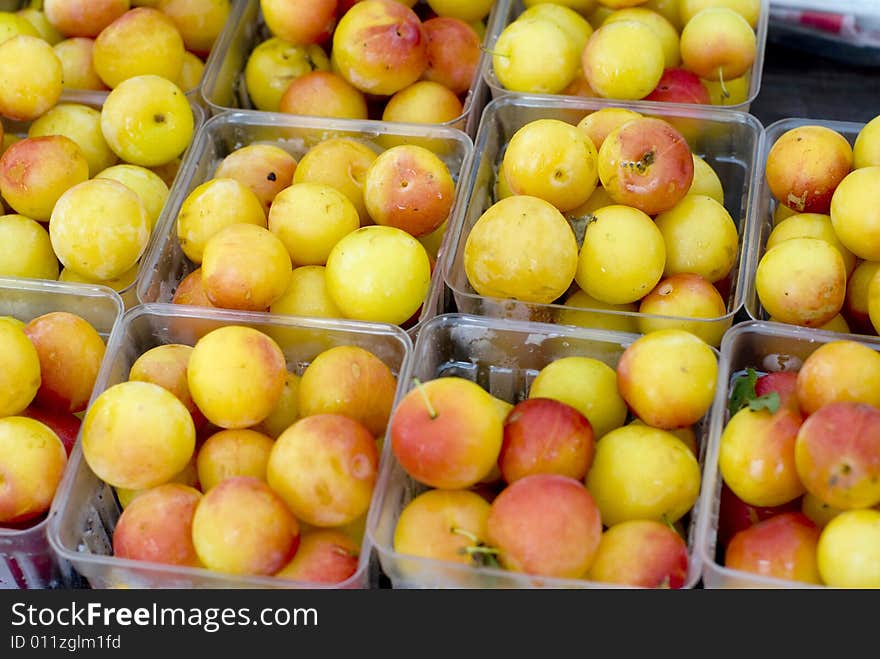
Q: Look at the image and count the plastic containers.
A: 11